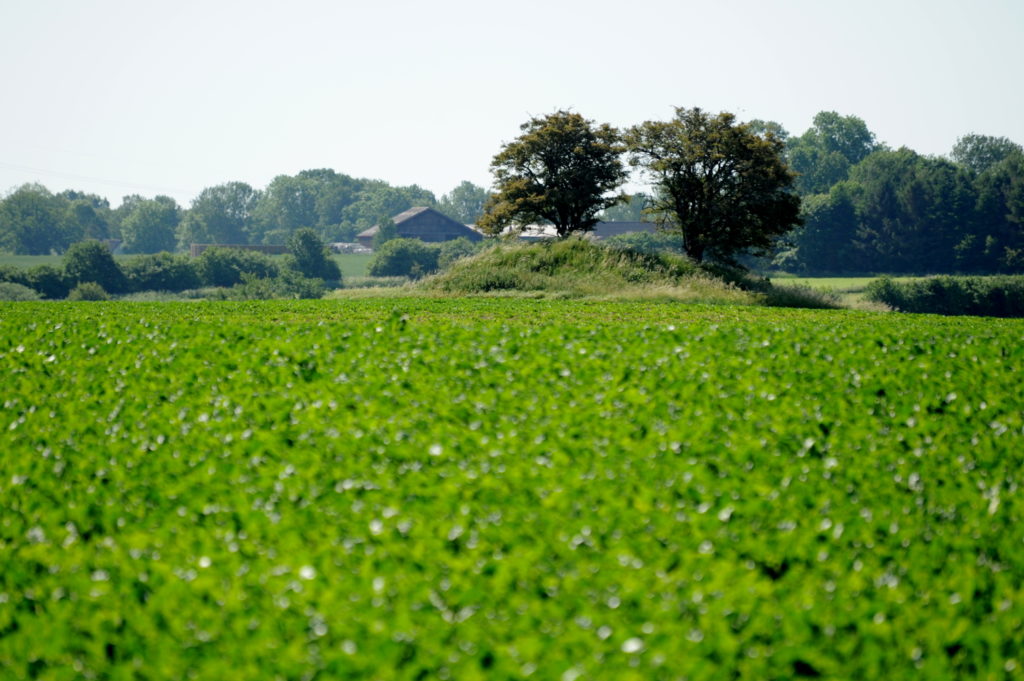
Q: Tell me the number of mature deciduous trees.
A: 2